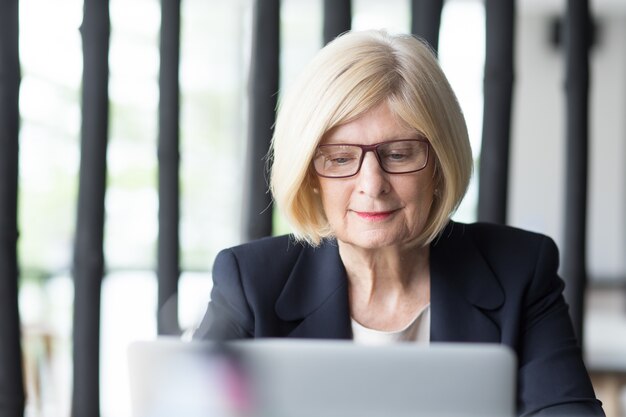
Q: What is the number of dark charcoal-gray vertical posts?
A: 8